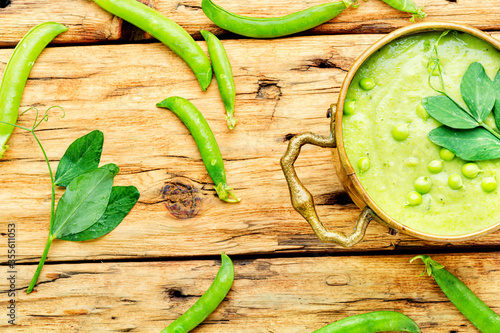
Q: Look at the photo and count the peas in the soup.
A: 13